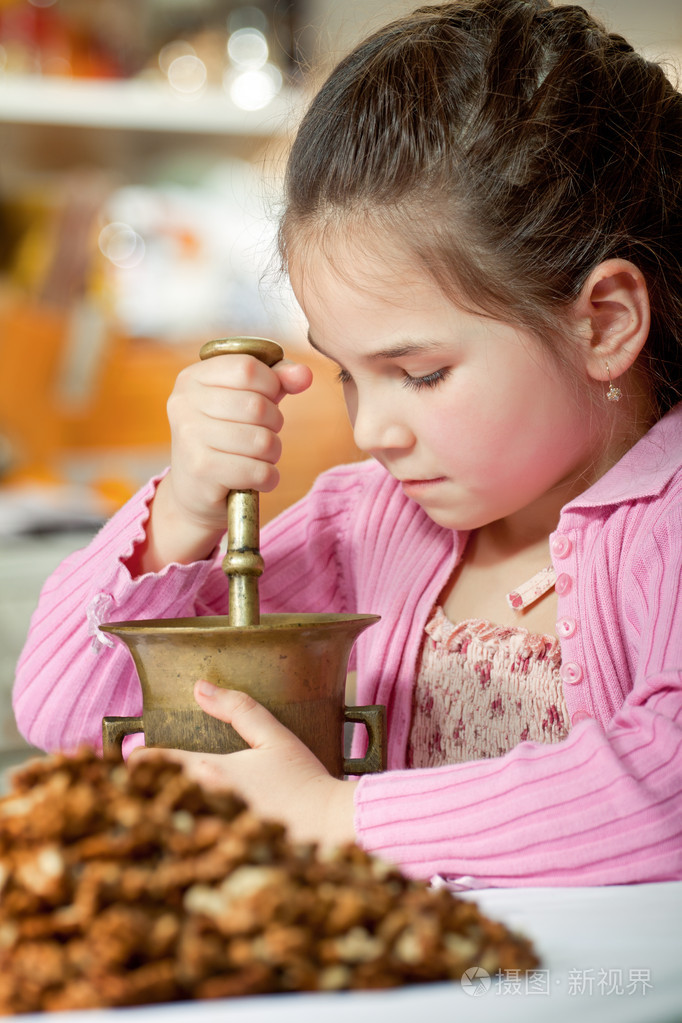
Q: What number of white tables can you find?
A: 1